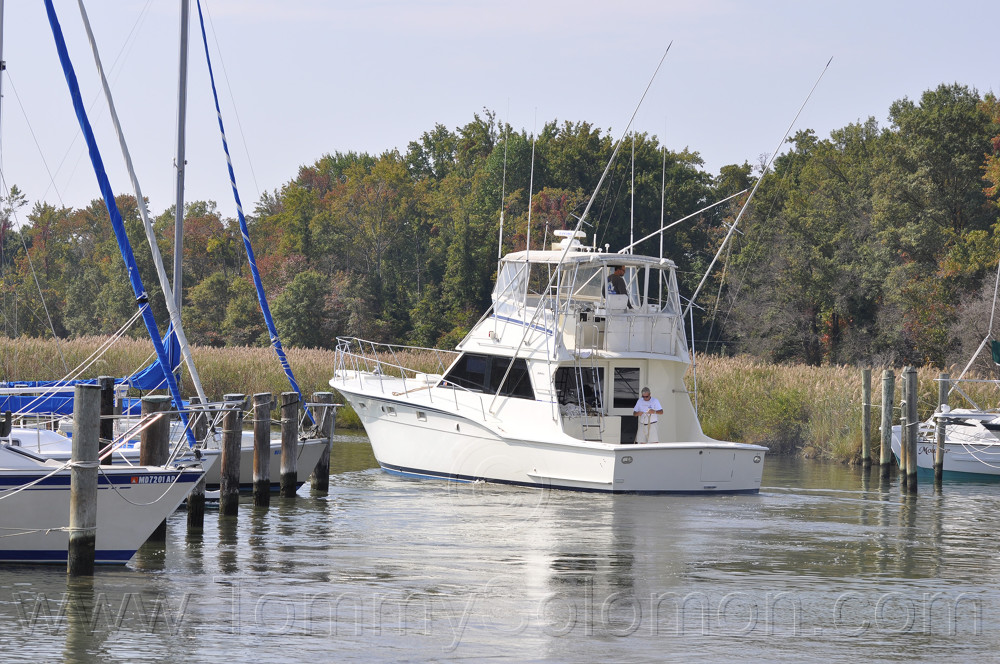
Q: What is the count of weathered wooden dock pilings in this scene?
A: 13